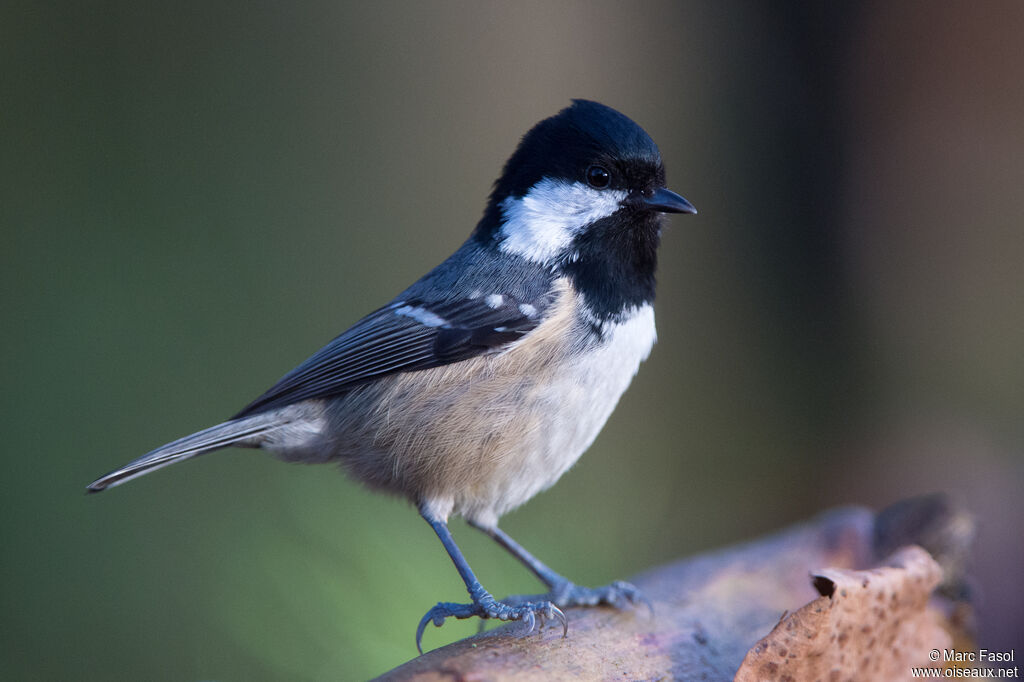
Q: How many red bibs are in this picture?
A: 0